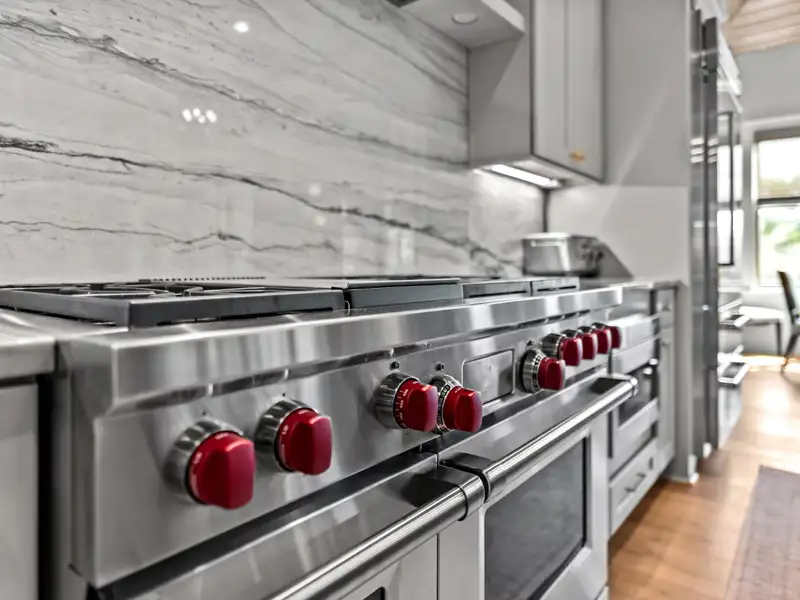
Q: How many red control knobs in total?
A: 9